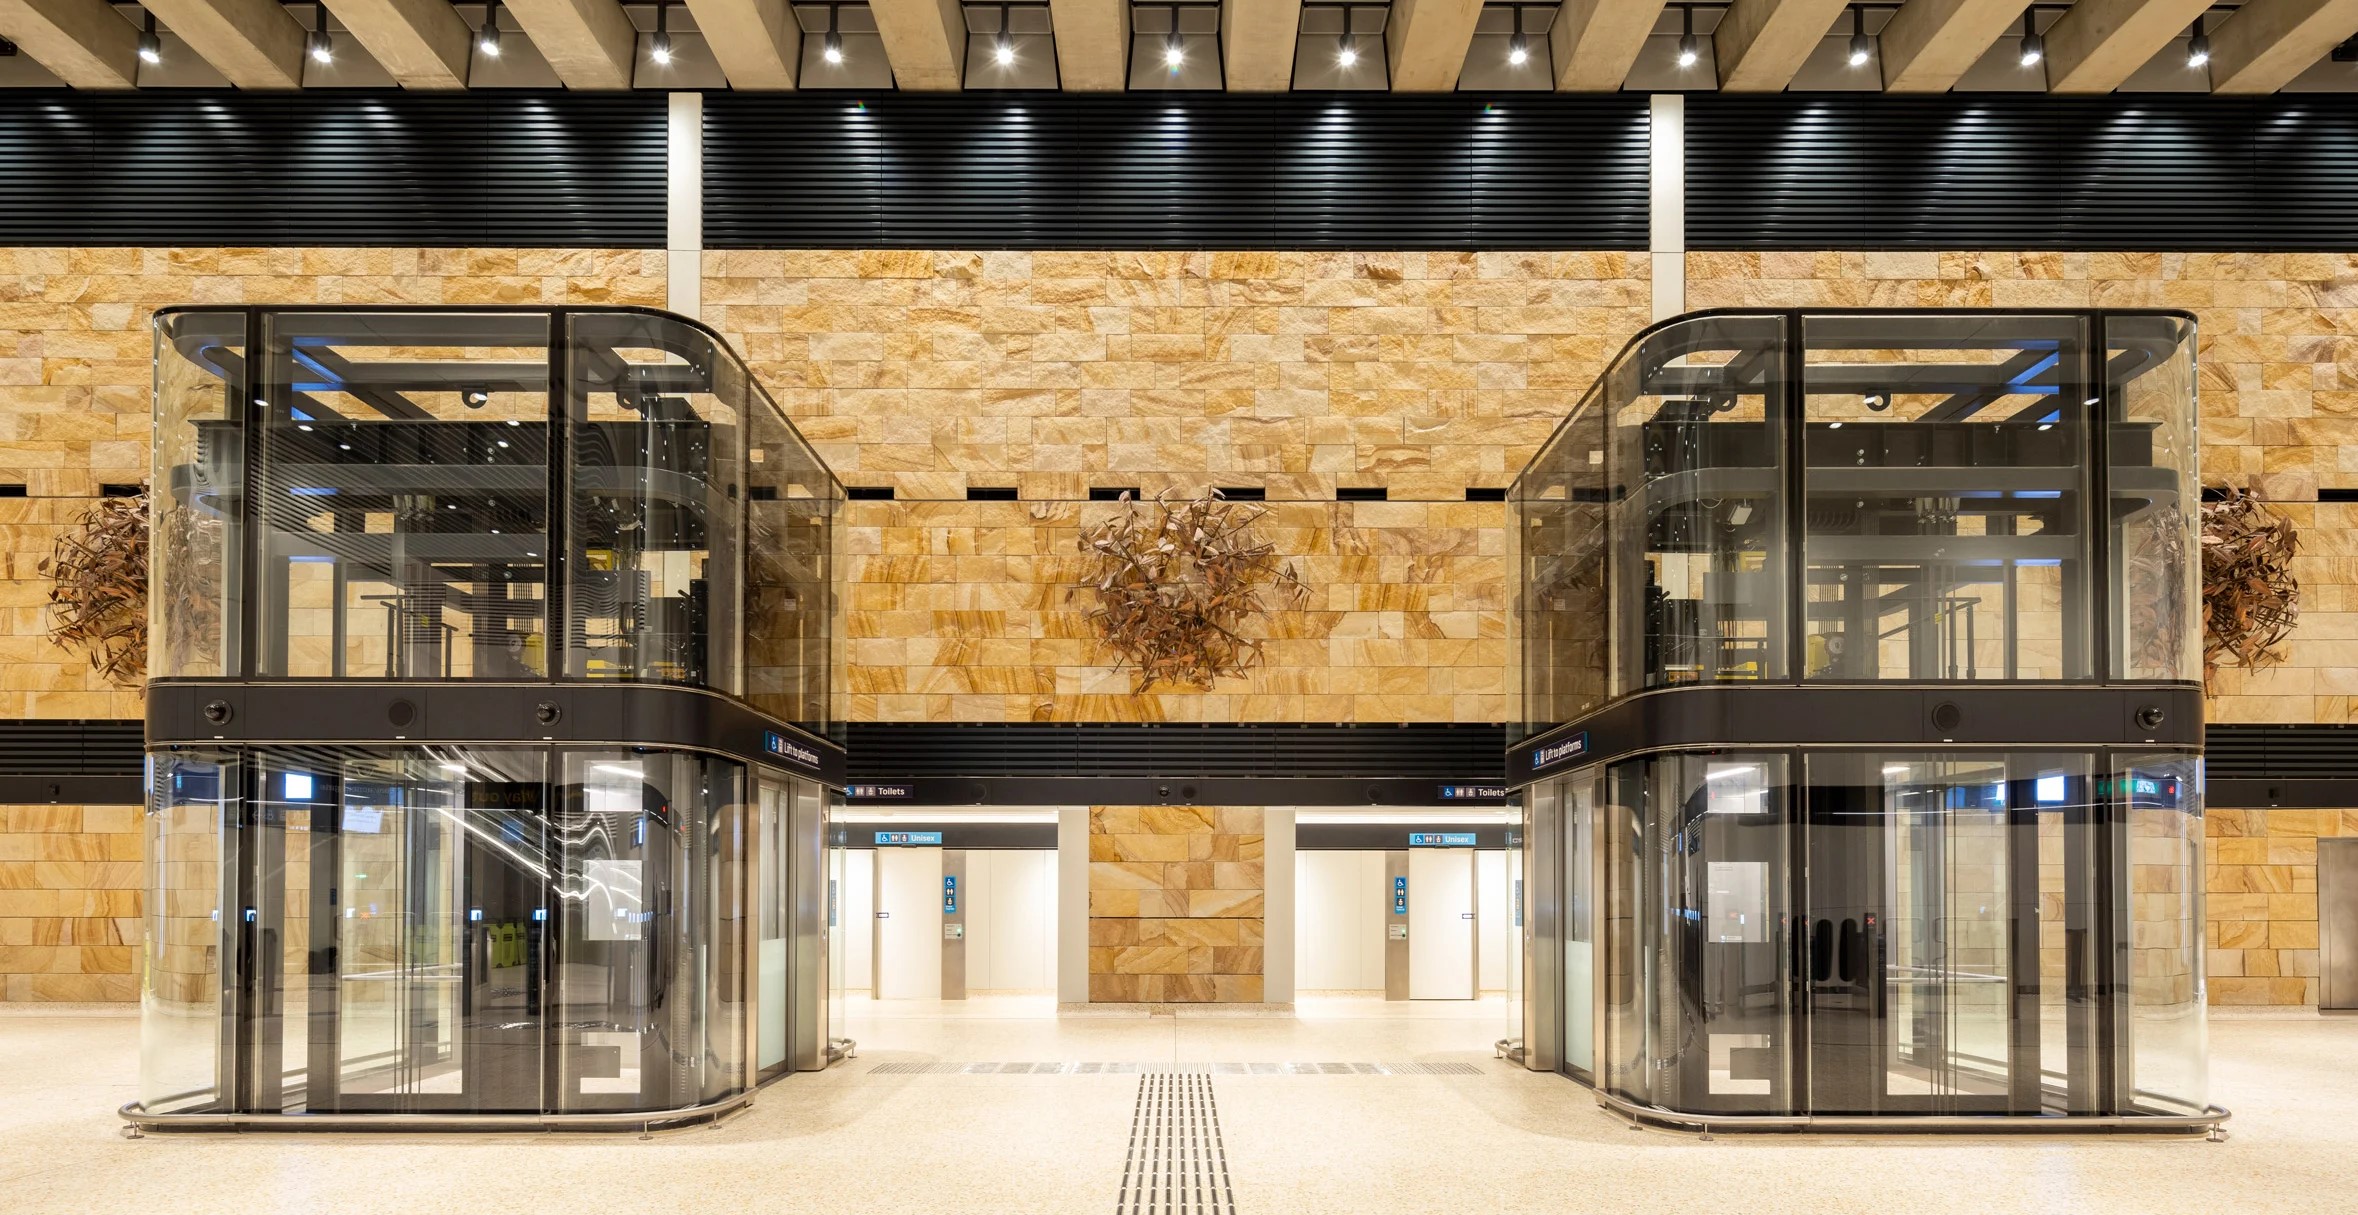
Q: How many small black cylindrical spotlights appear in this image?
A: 13